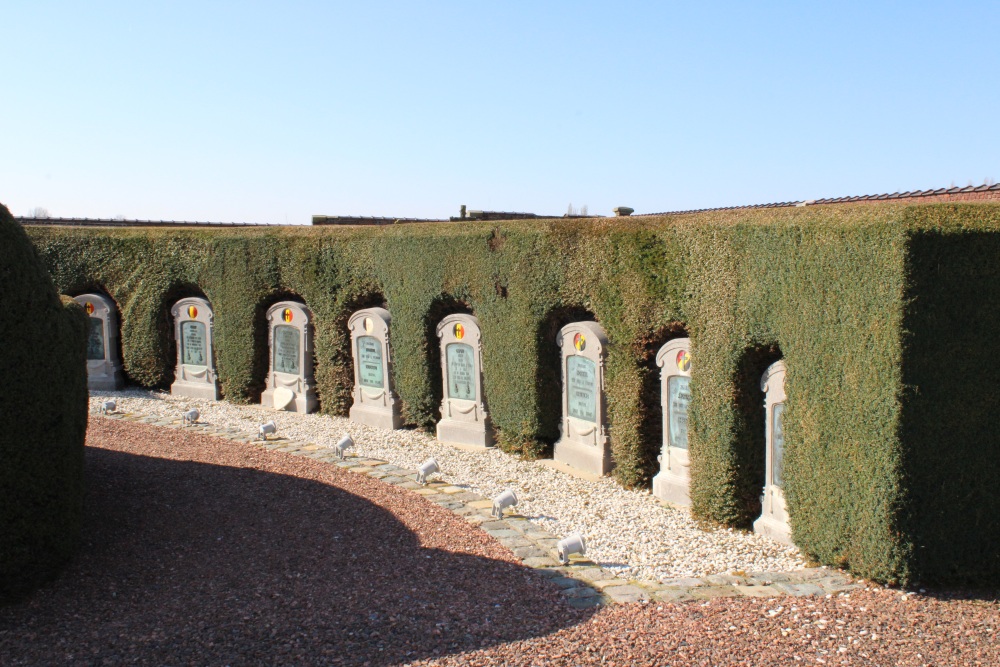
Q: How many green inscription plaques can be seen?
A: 8